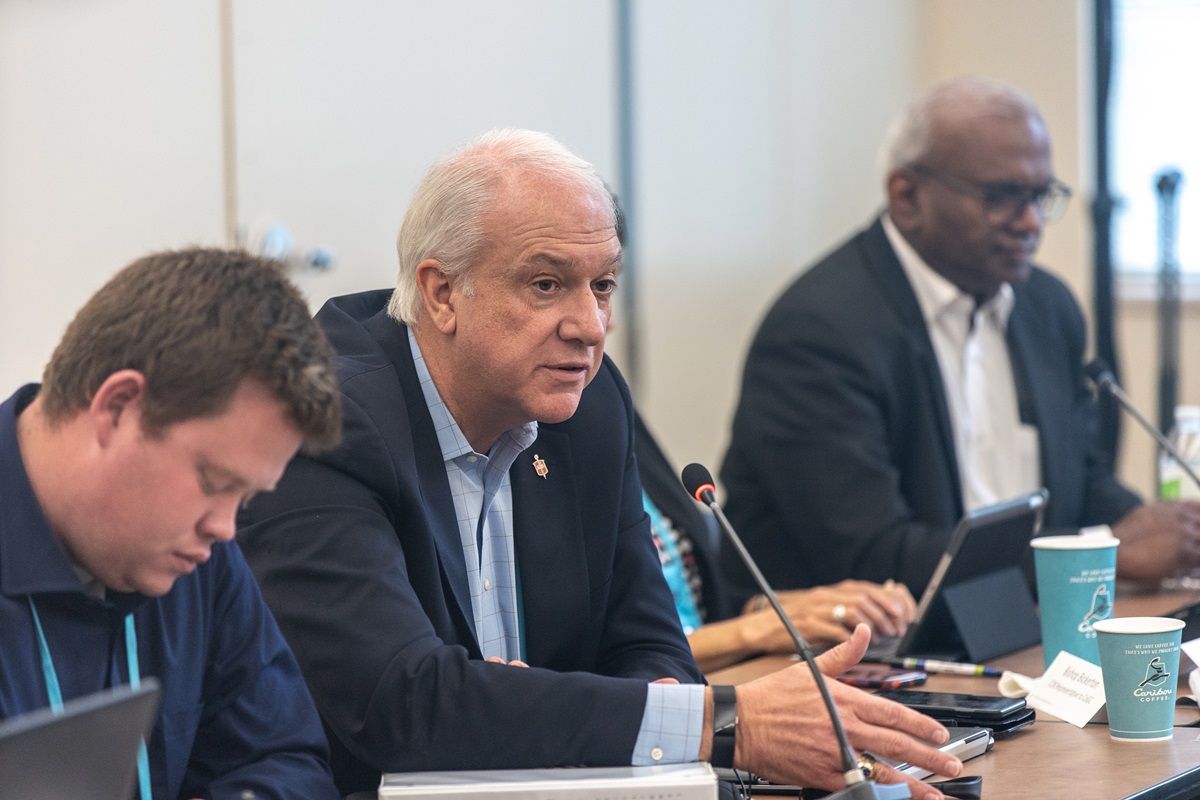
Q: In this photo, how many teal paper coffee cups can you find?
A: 2